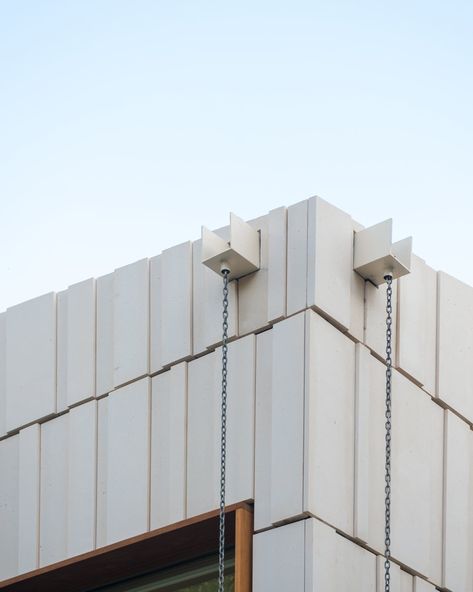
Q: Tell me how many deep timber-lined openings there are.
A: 1